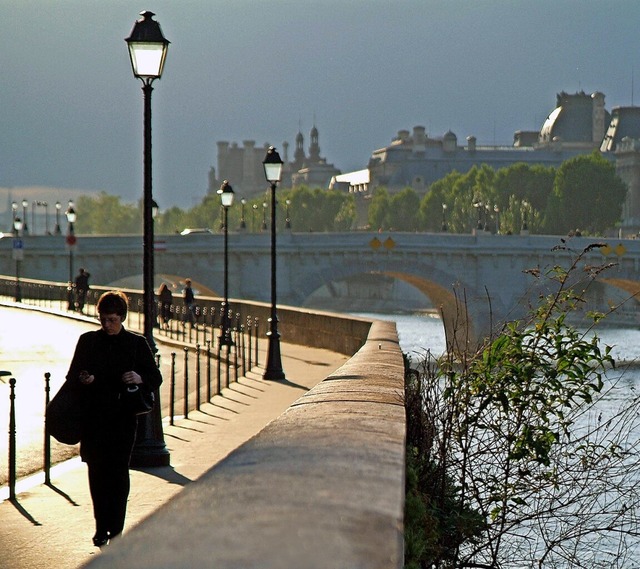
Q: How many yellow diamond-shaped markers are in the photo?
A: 4